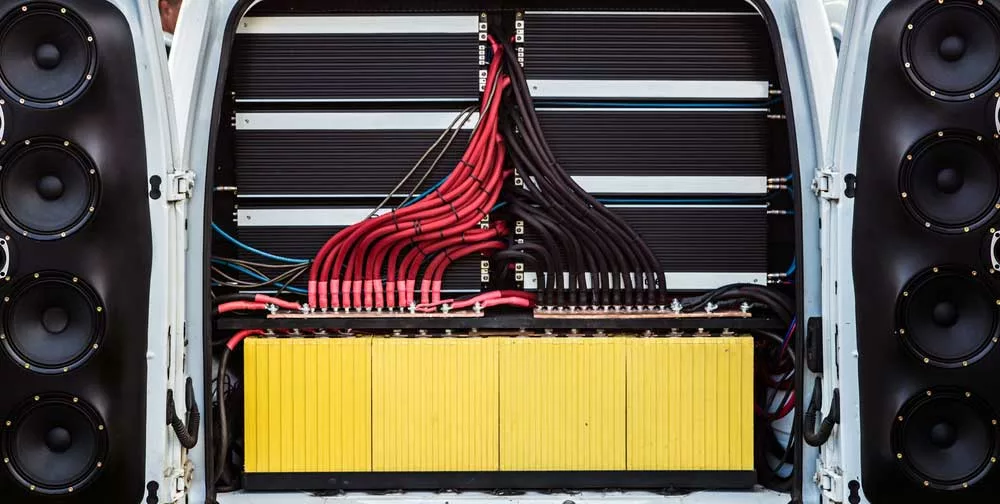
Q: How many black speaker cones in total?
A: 8